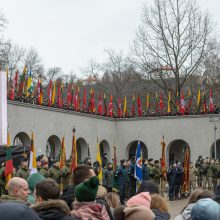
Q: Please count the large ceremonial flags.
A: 9